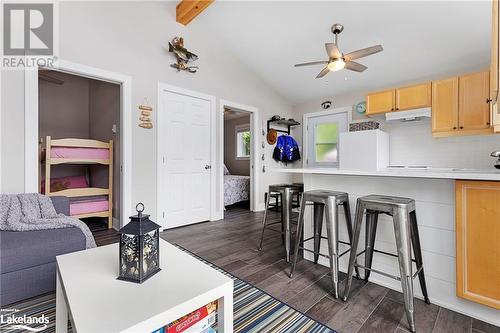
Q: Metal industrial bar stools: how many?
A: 3